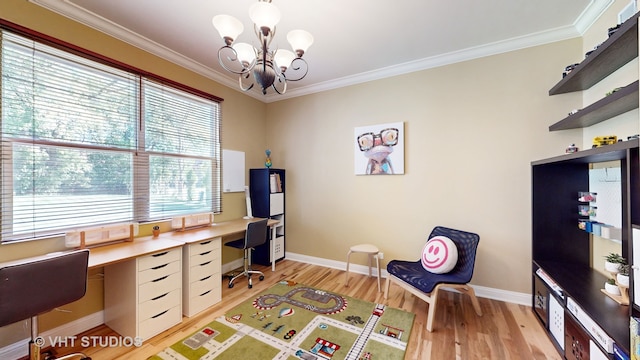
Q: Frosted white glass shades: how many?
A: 5